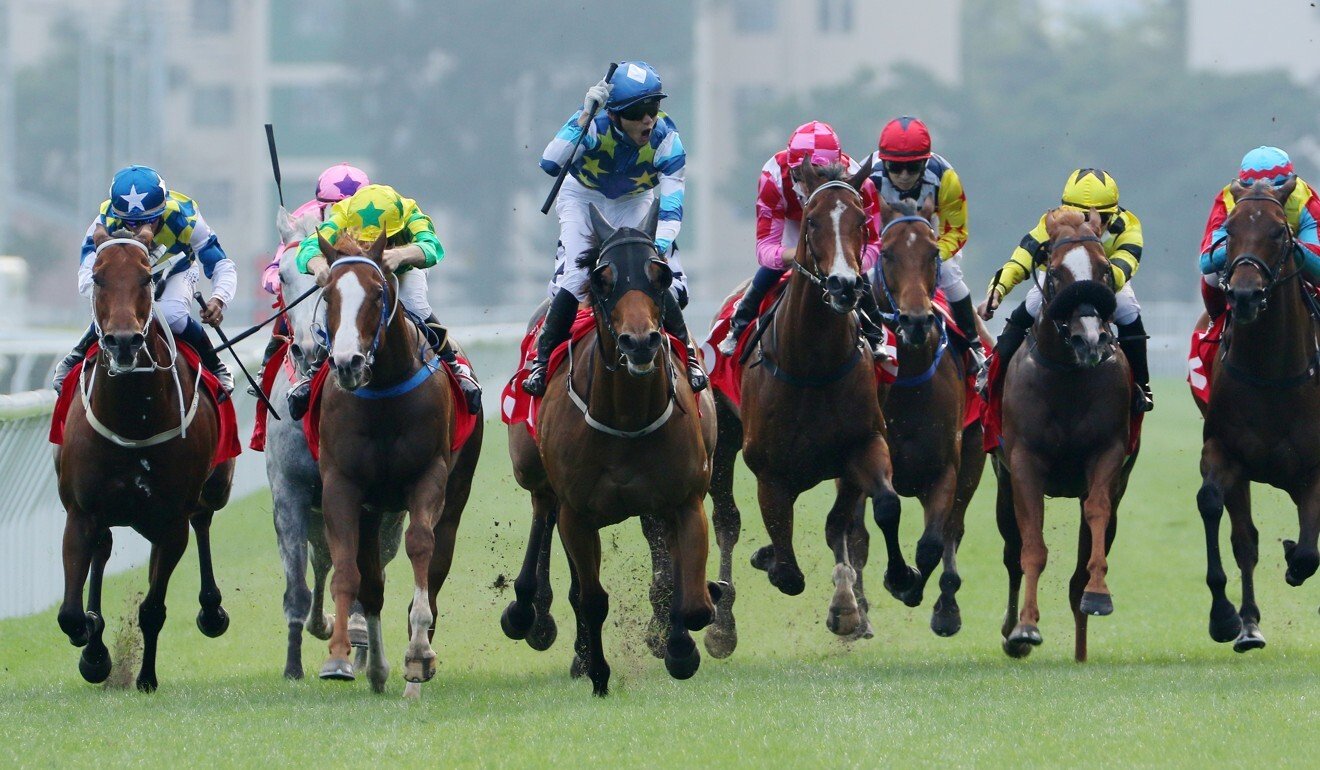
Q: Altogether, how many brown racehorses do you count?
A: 7